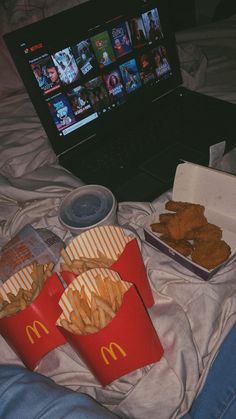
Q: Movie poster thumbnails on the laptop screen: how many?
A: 14